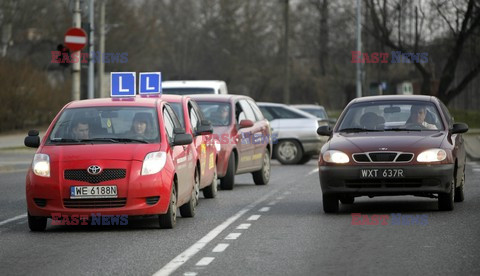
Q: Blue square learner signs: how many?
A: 2